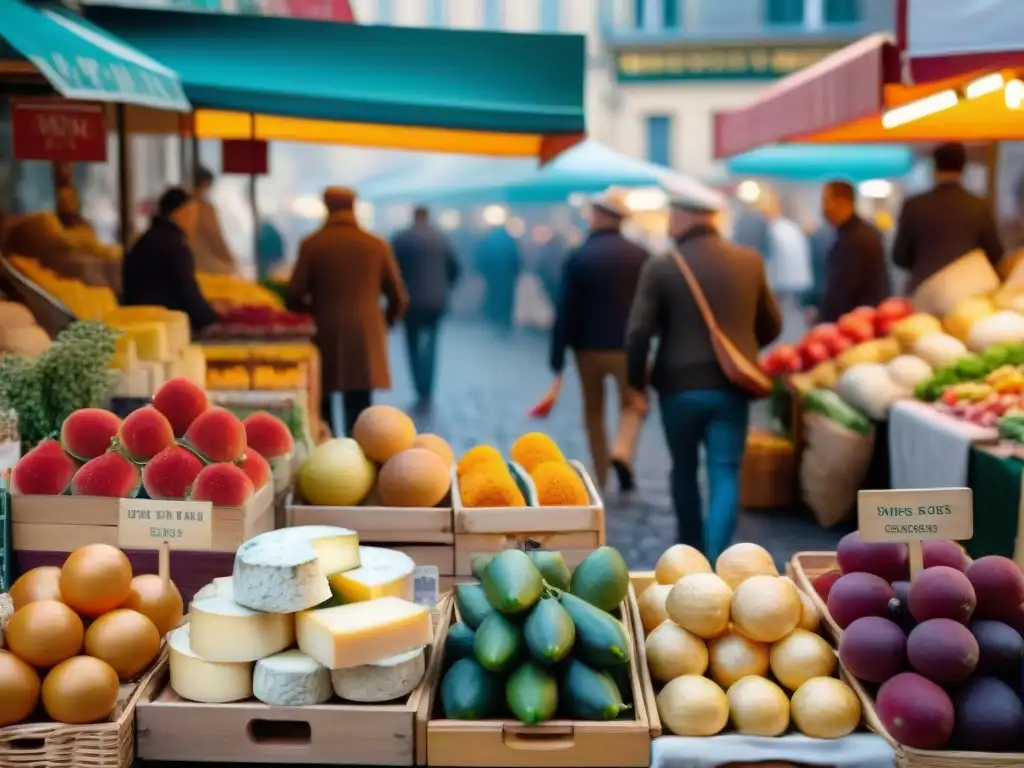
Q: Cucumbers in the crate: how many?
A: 12